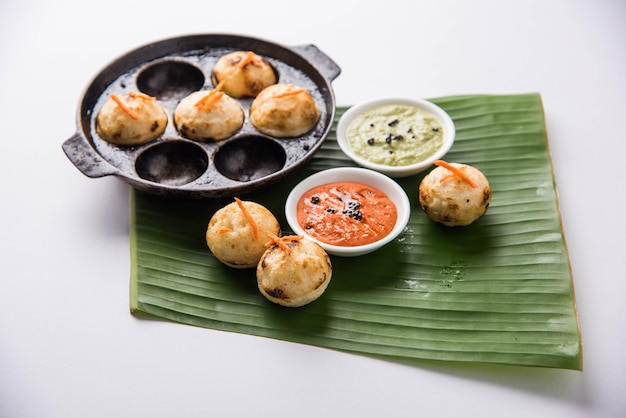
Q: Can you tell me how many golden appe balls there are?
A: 7